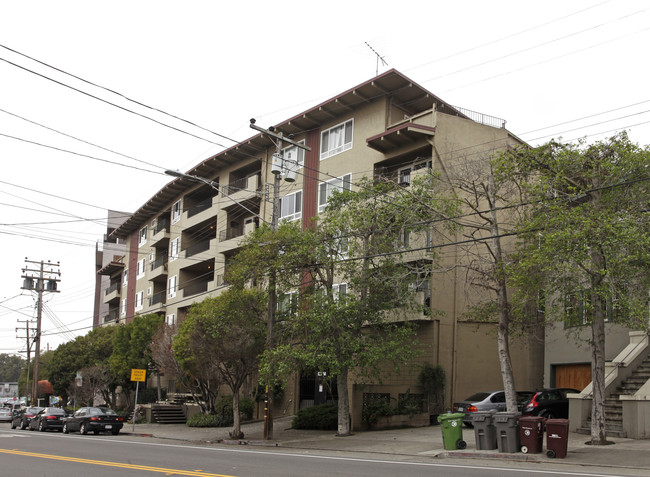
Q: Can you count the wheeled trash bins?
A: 5